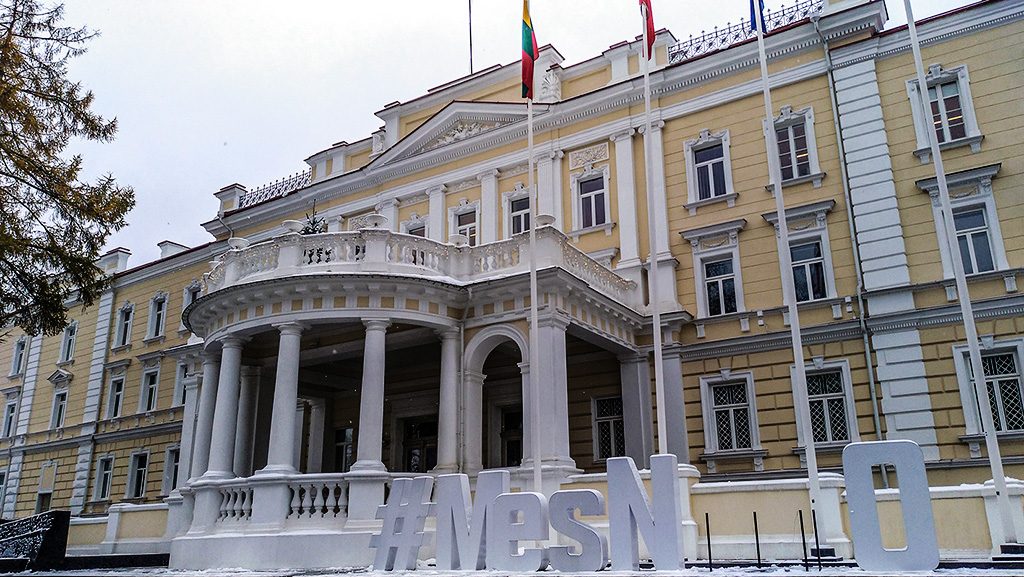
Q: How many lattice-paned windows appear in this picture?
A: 4